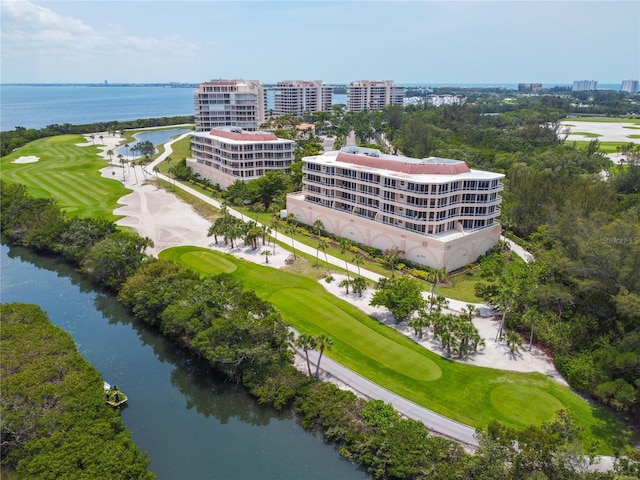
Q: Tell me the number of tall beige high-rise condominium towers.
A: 3